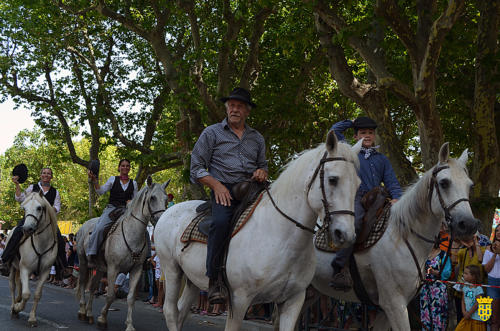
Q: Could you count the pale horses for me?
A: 4